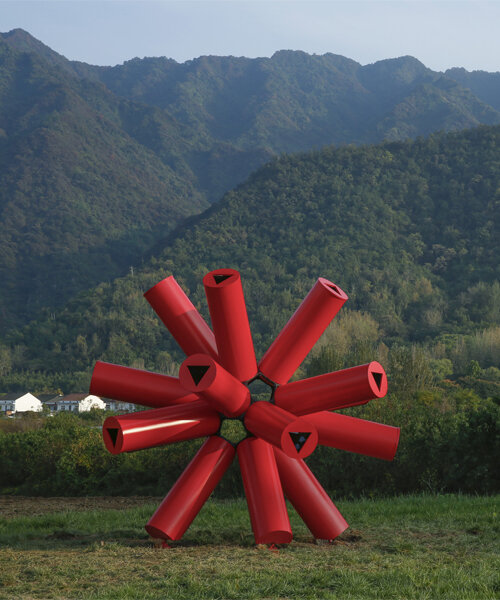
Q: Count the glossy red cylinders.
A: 12